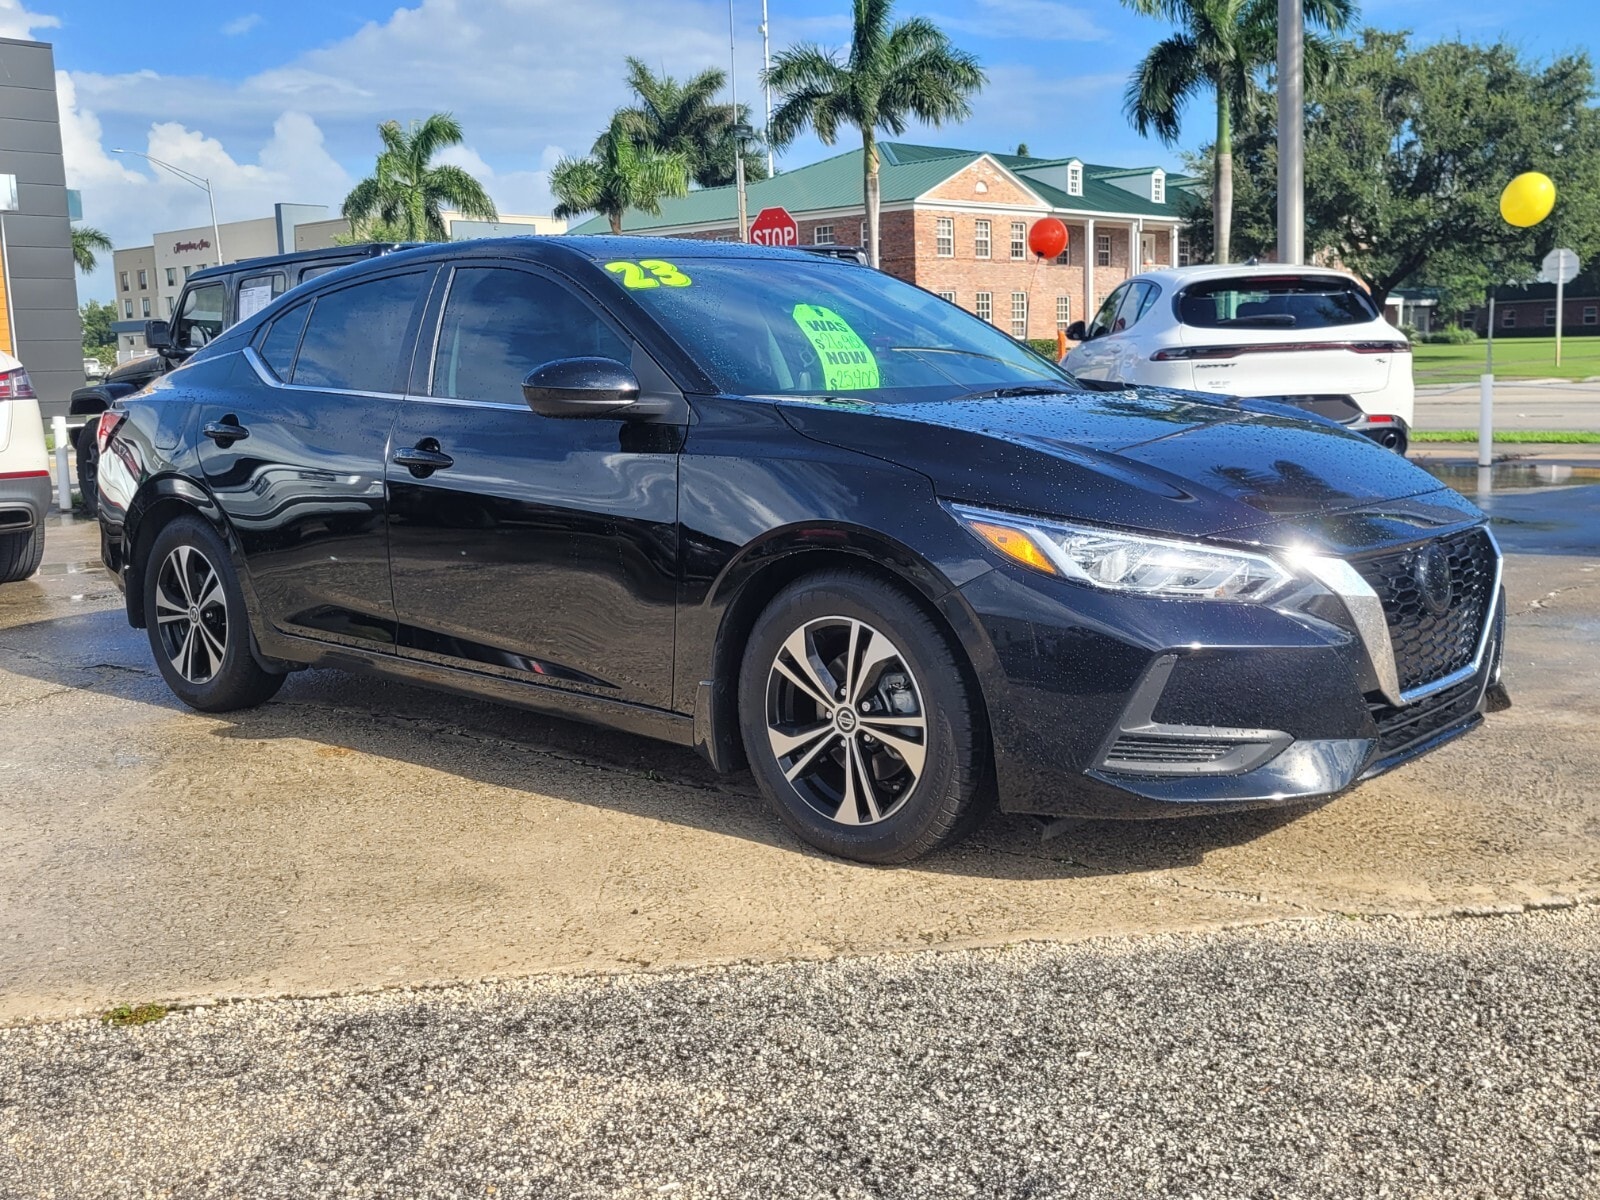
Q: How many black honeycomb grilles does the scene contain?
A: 1